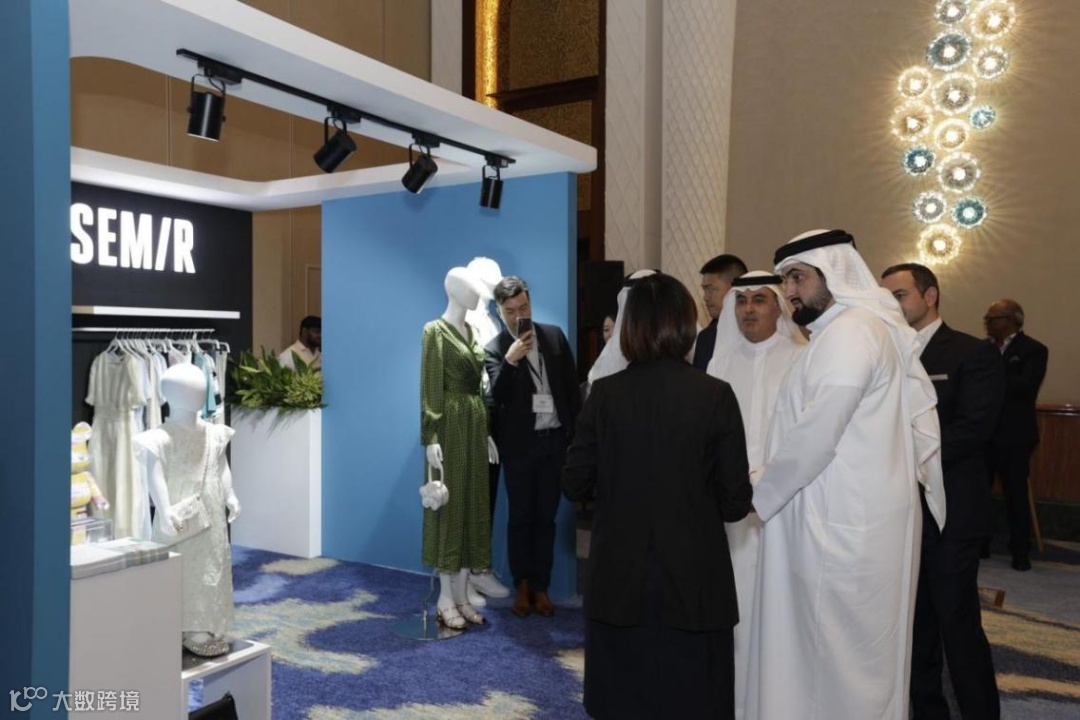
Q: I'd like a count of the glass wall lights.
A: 14